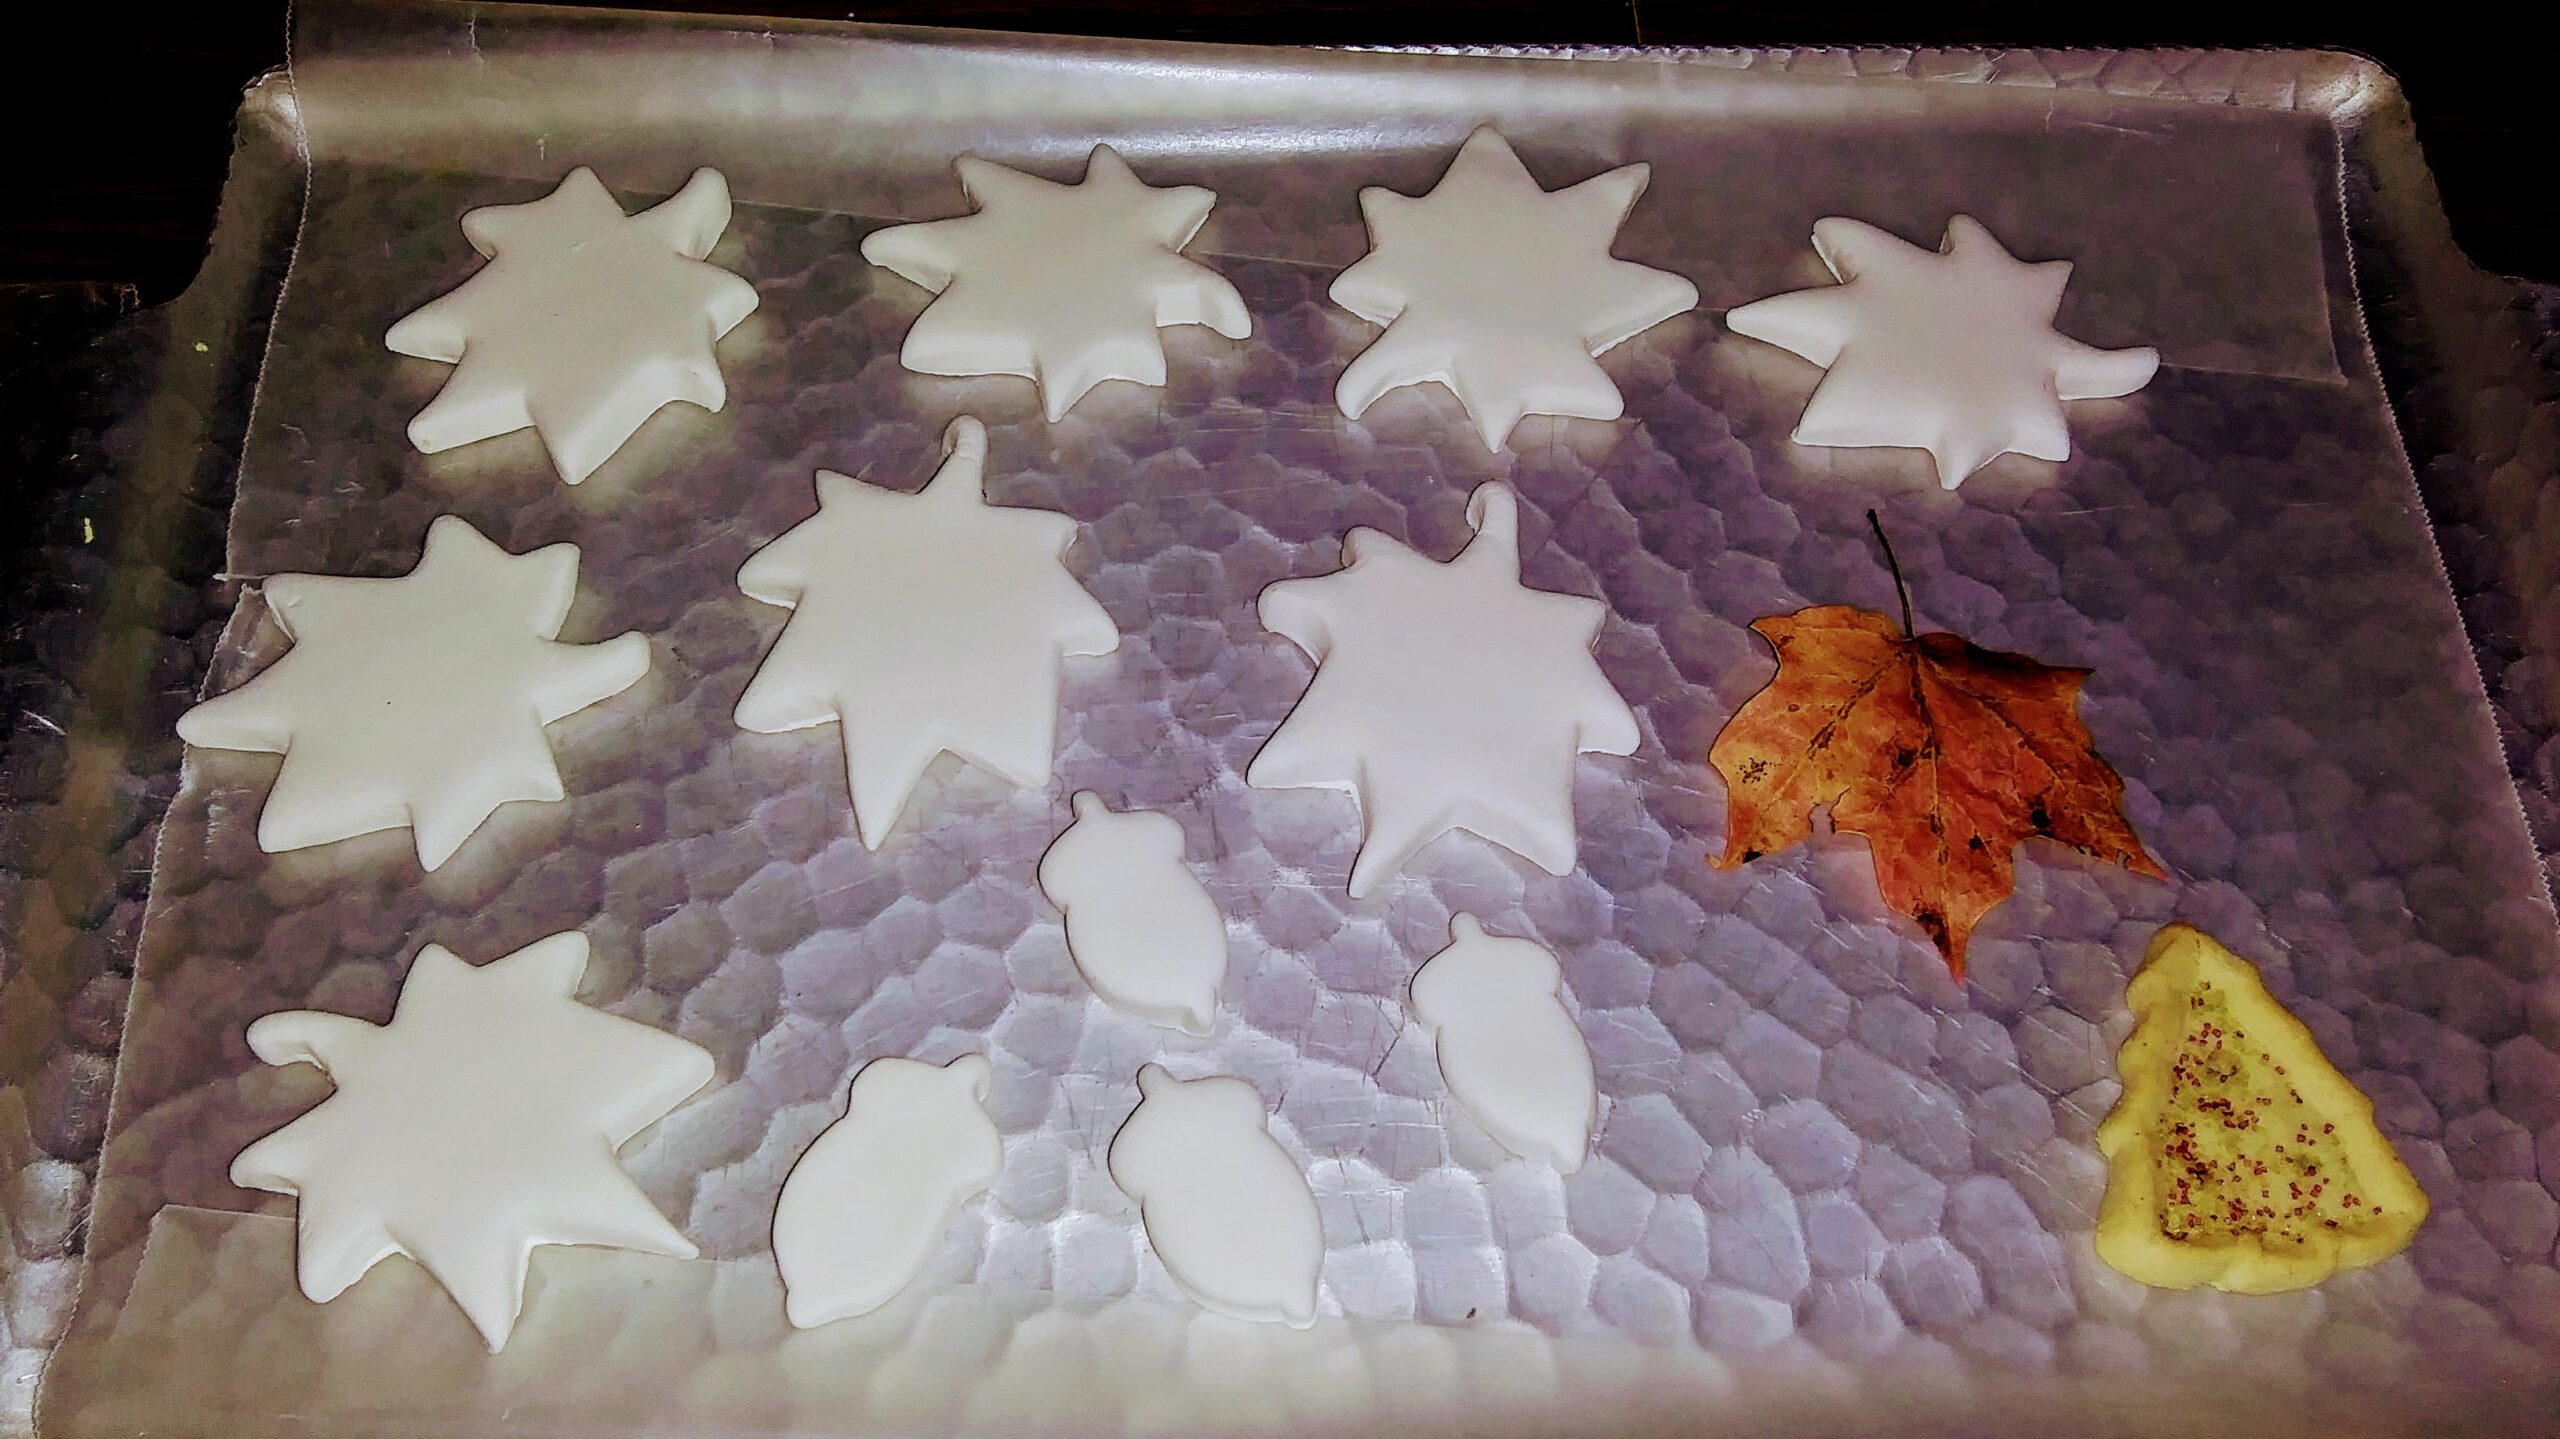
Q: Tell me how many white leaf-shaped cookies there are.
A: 8